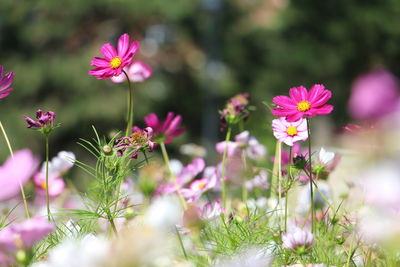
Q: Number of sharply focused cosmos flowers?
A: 3